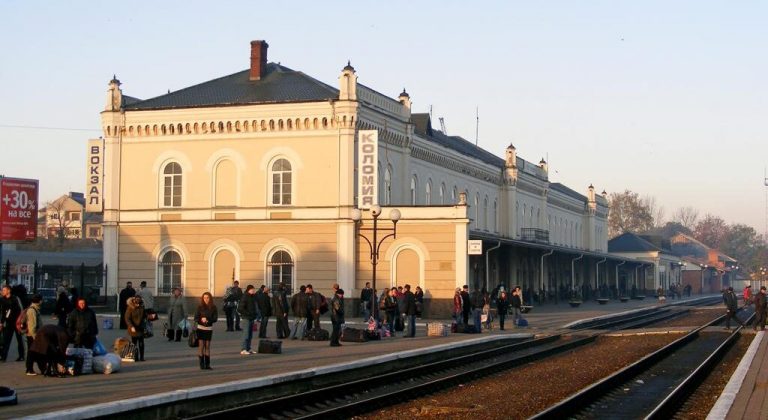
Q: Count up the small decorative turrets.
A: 7